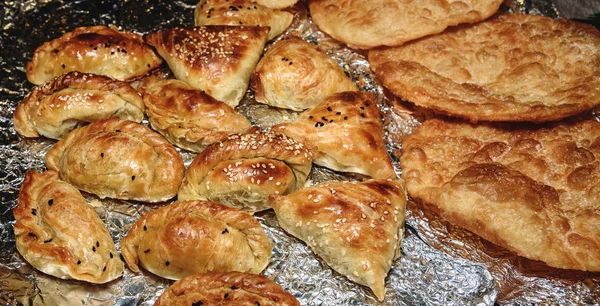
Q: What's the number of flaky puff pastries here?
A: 13